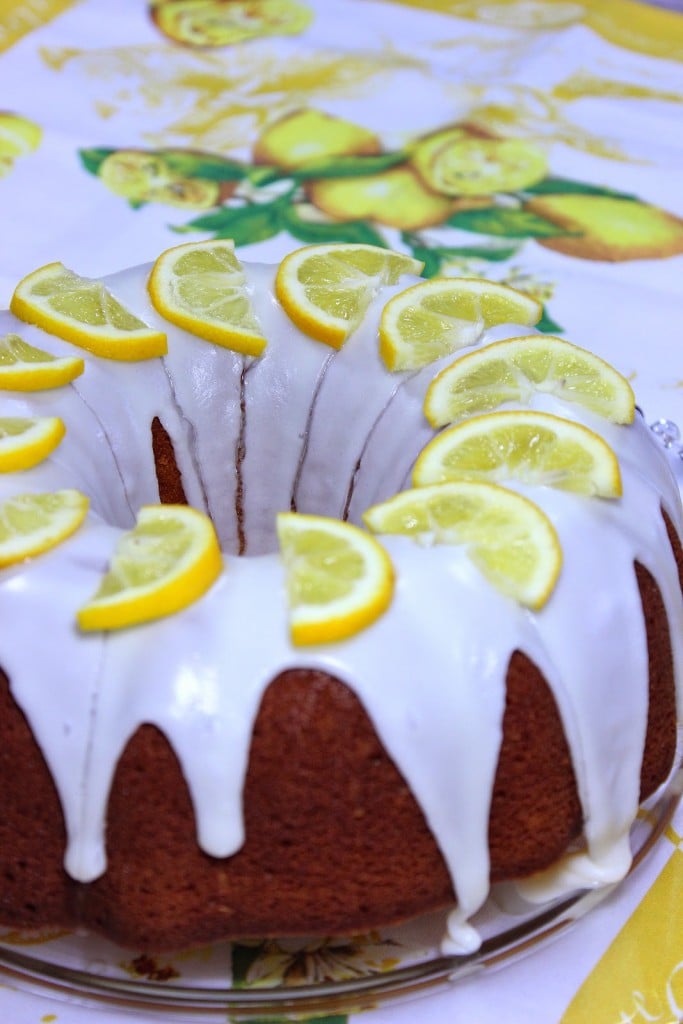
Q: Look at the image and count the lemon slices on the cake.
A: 12